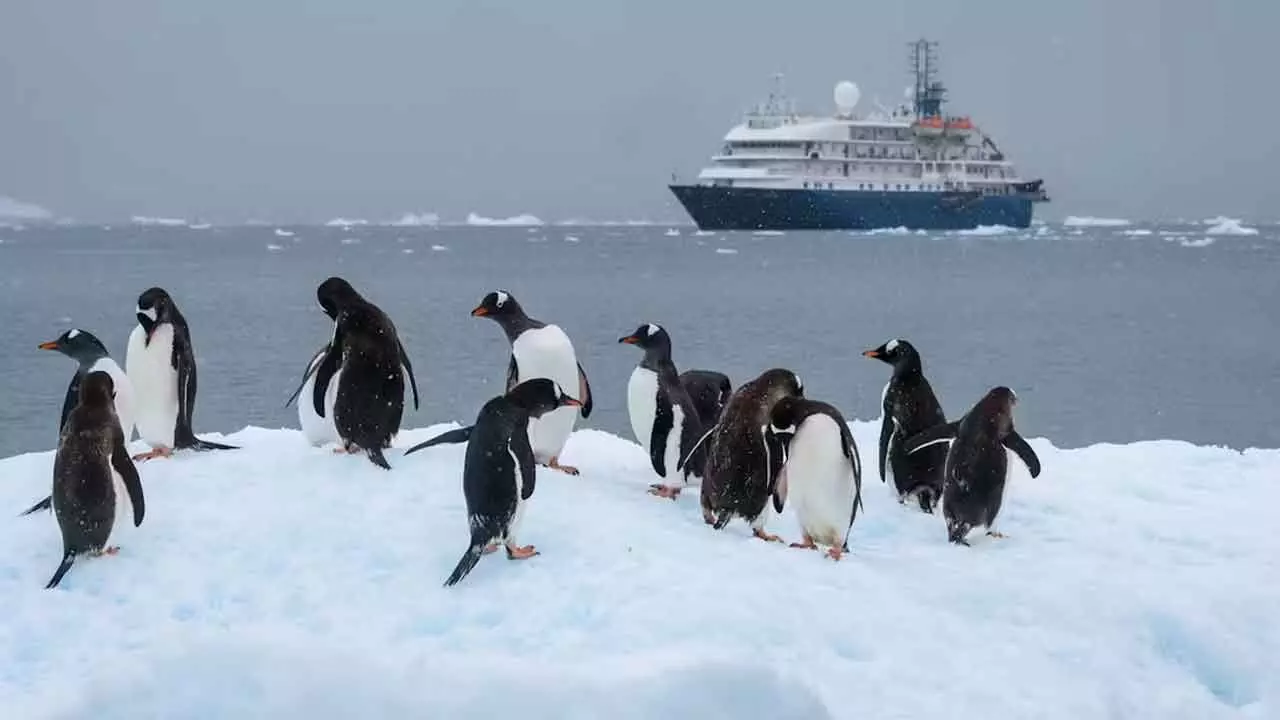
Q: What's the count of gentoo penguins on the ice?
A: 13